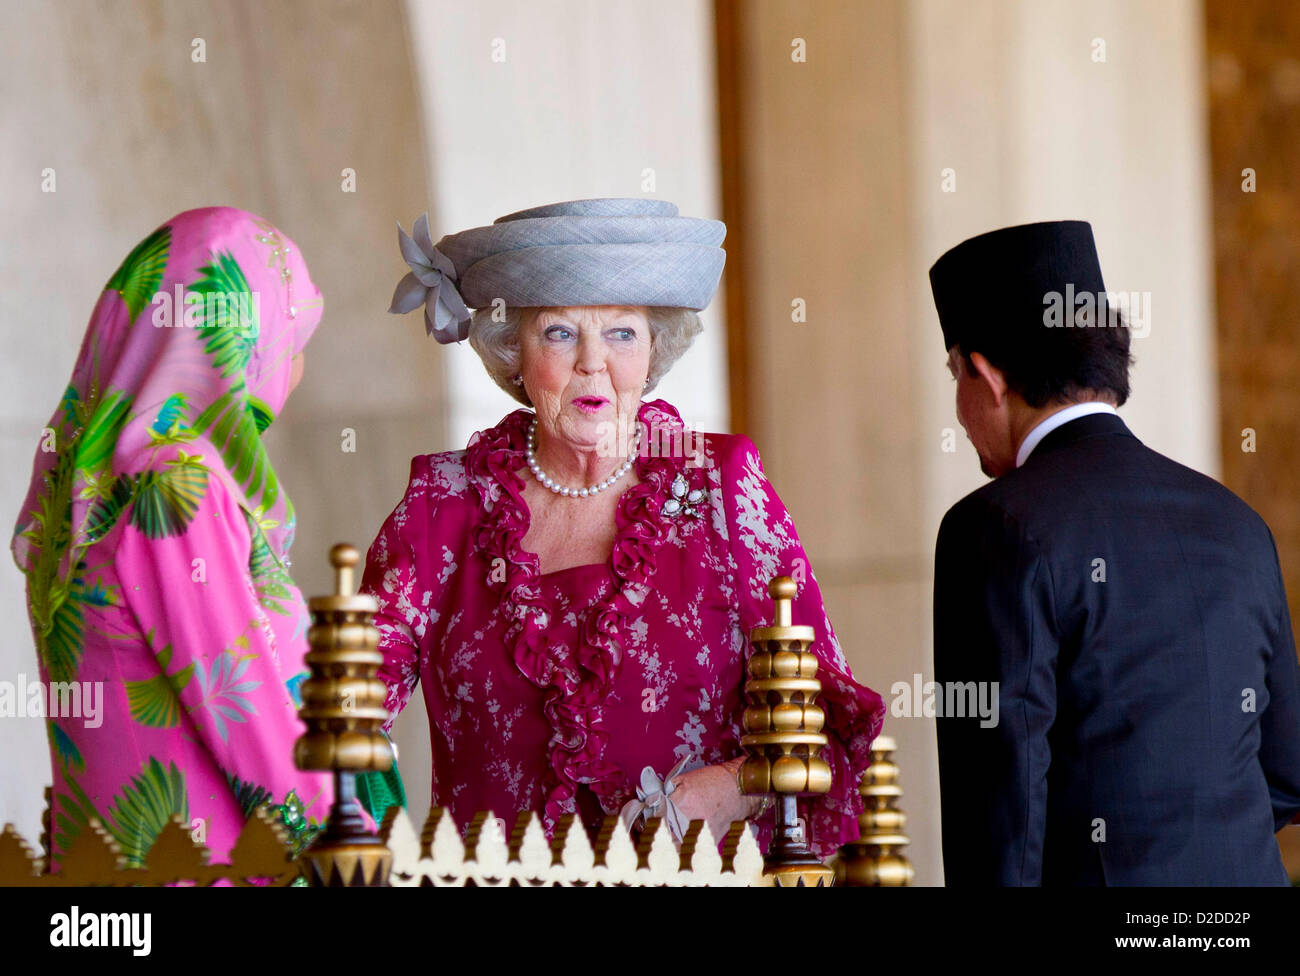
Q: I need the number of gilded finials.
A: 3